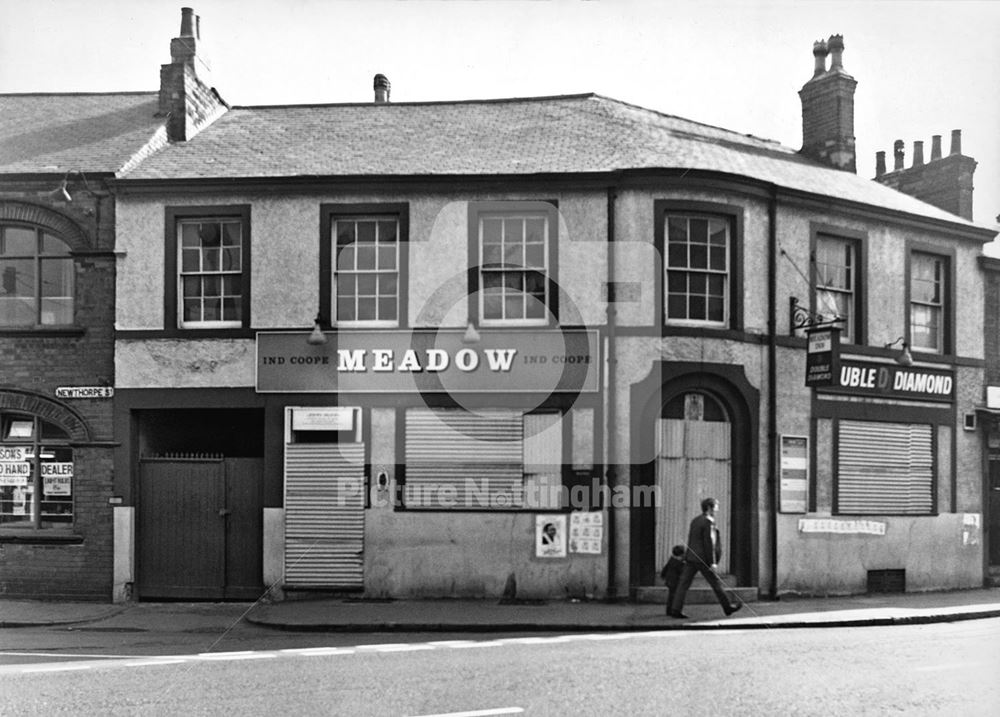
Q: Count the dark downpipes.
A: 2